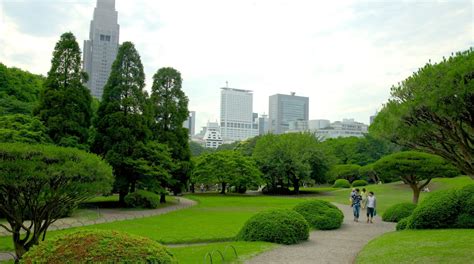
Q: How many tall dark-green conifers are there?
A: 3